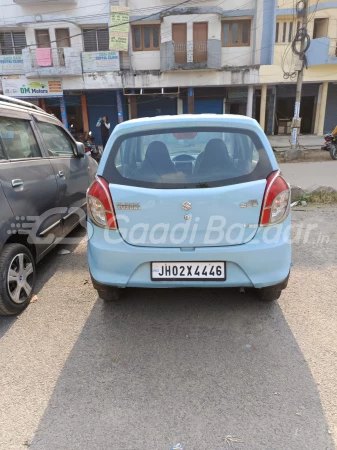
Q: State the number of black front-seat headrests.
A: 2